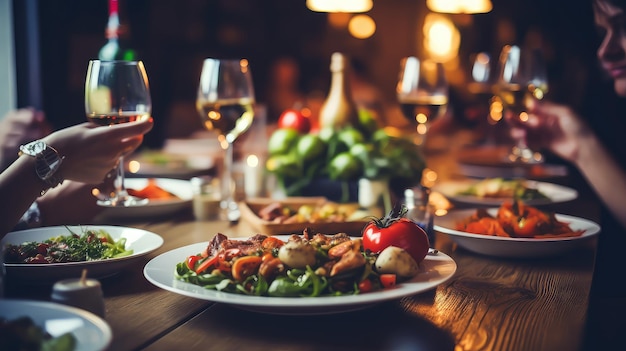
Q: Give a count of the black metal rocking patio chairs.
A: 0